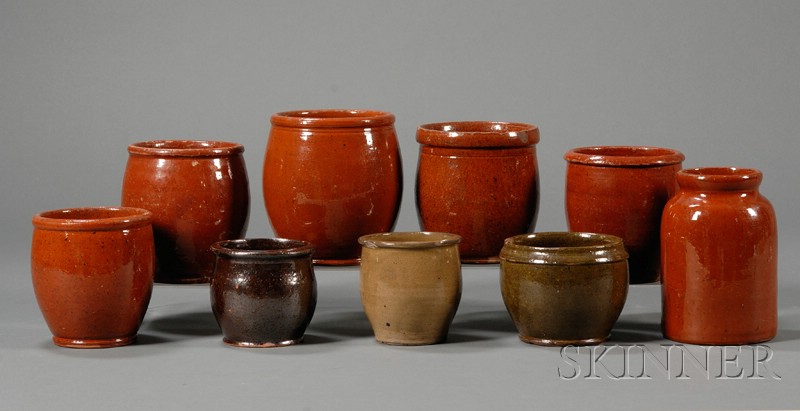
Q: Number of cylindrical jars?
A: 1